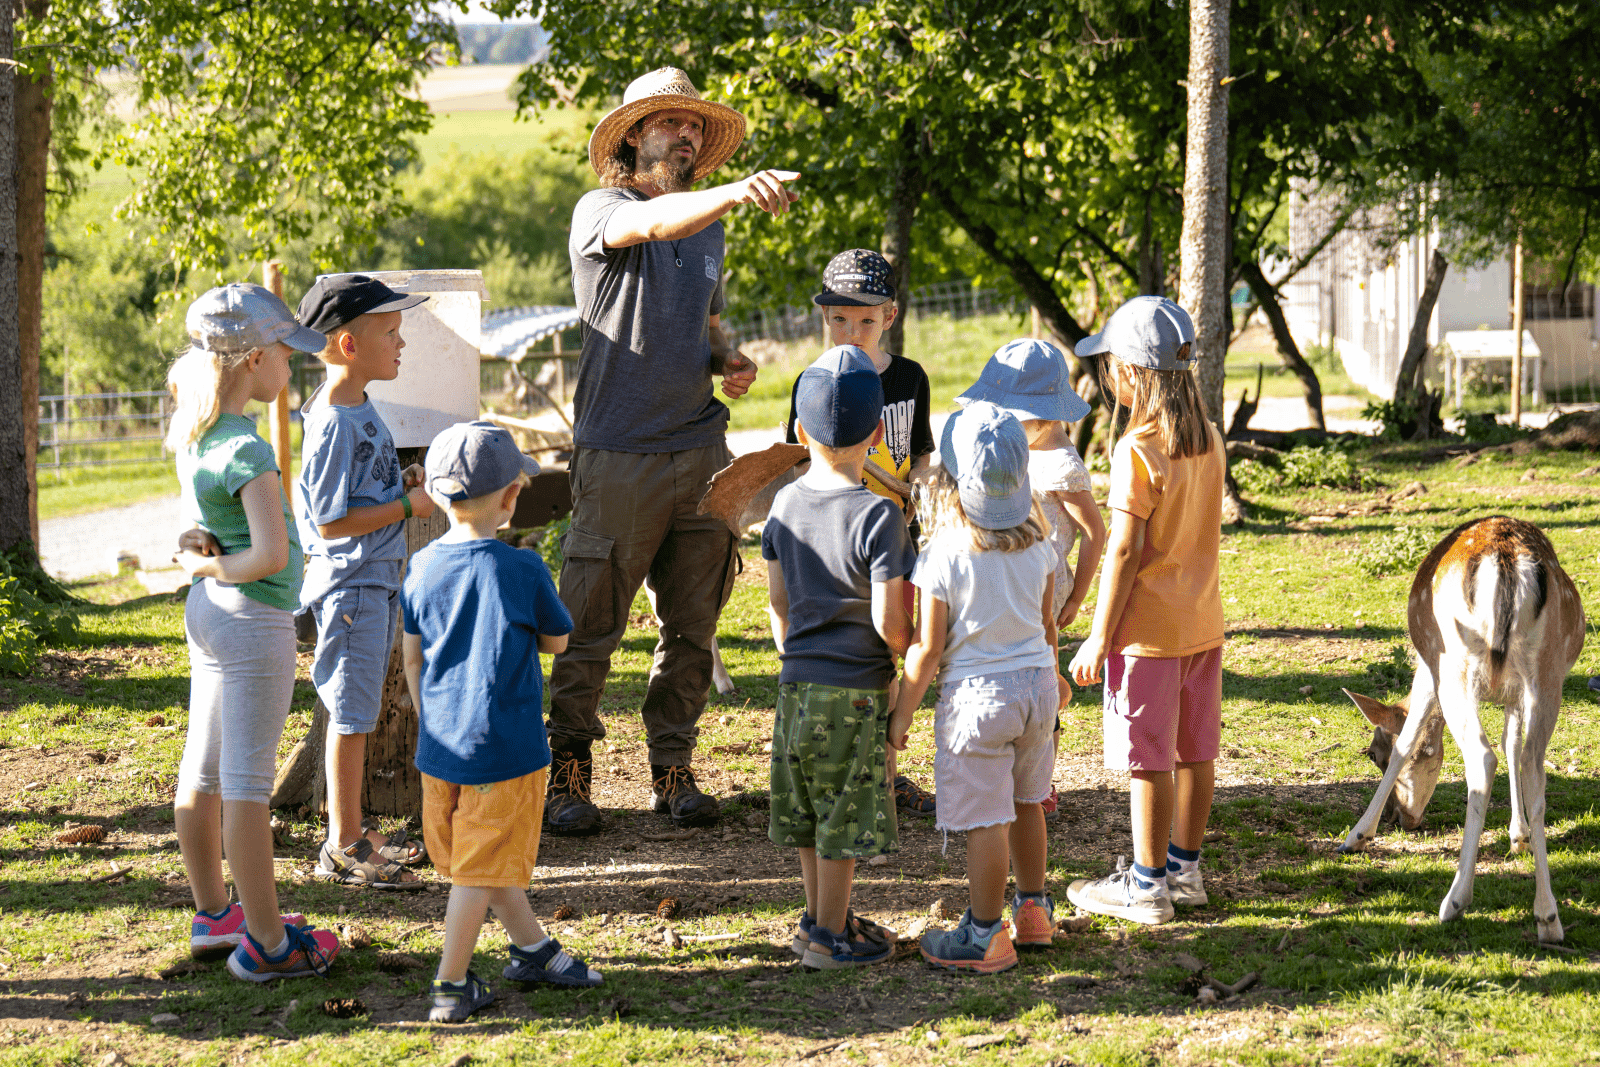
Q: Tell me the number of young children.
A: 8